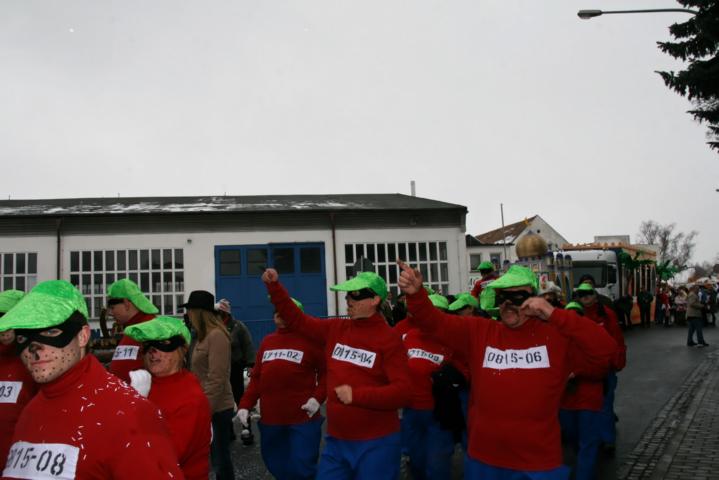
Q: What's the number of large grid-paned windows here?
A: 3